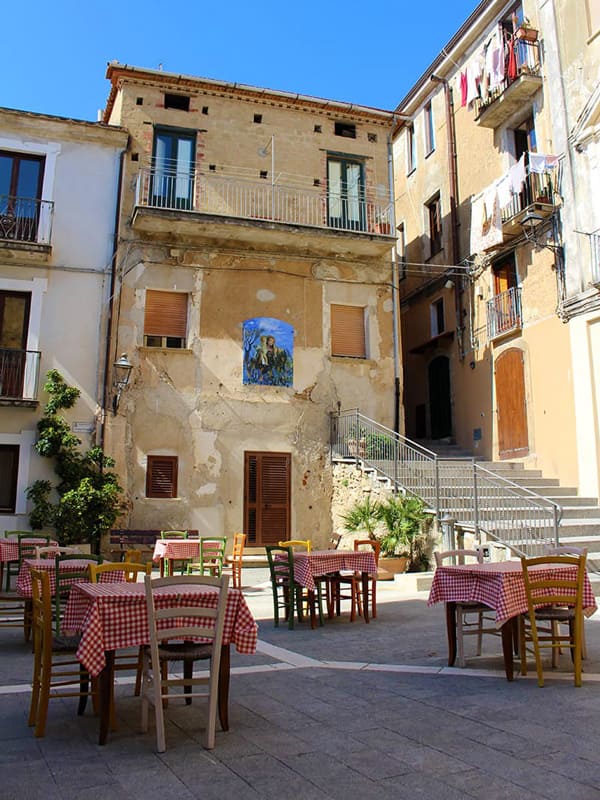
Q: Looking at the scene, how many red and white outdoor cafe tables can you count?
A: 6